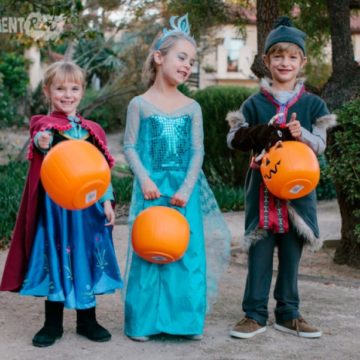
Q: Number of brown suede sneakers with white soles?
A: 2